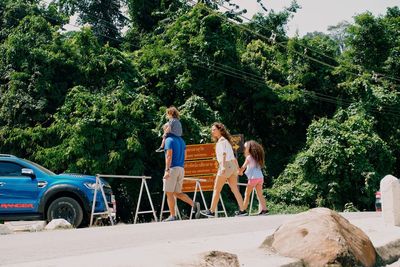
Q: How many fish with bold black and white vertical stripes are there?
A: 0